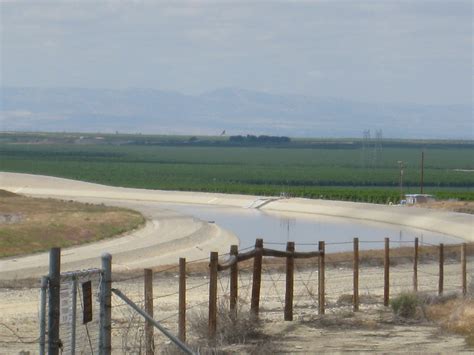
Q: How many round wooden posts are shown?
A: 12